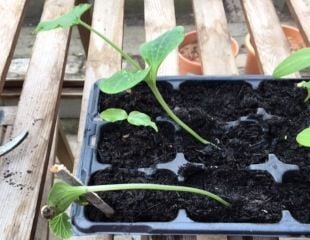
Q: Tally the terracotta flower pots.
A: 2